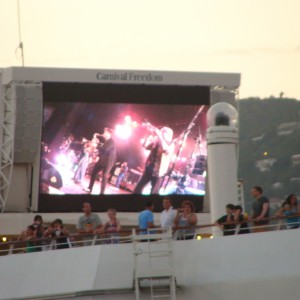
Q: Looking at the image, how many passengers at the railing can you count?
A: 12